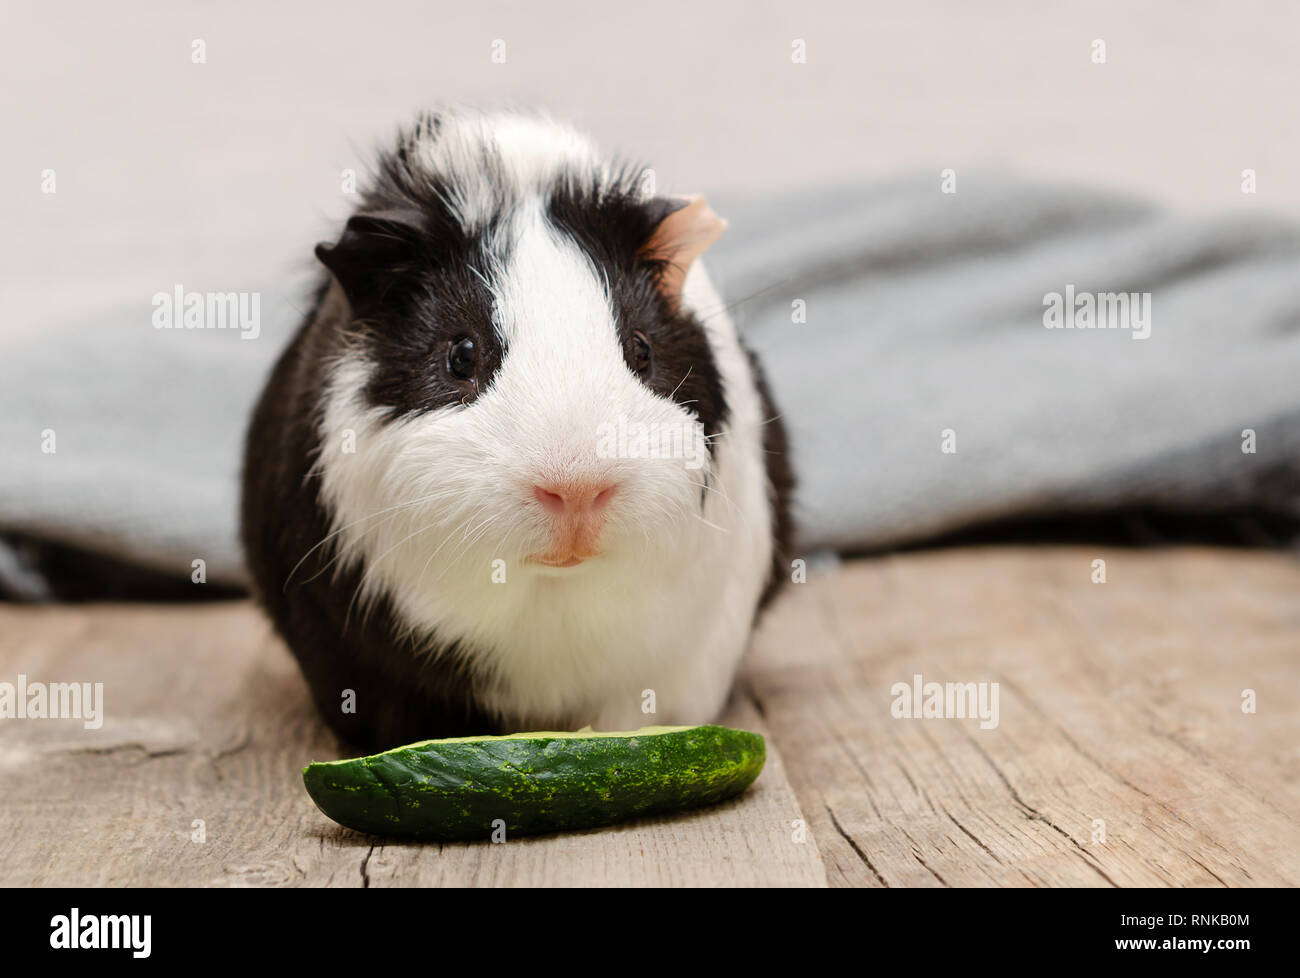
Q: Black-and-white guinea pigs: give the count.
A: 1